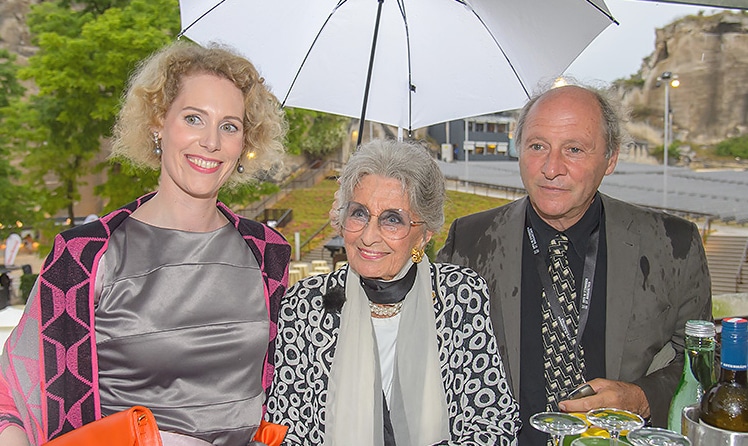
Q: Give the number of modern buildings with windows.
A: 1